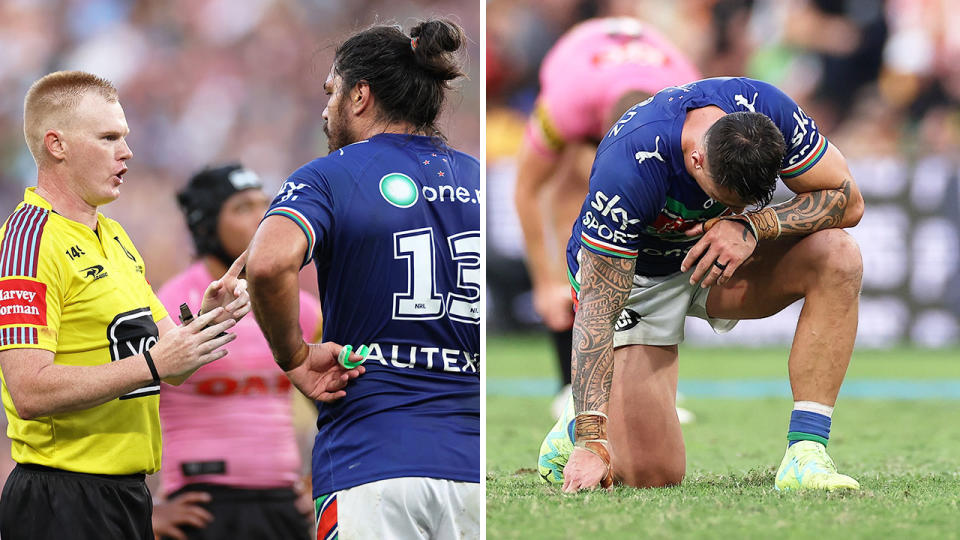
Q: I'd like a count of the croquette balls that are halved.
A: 0